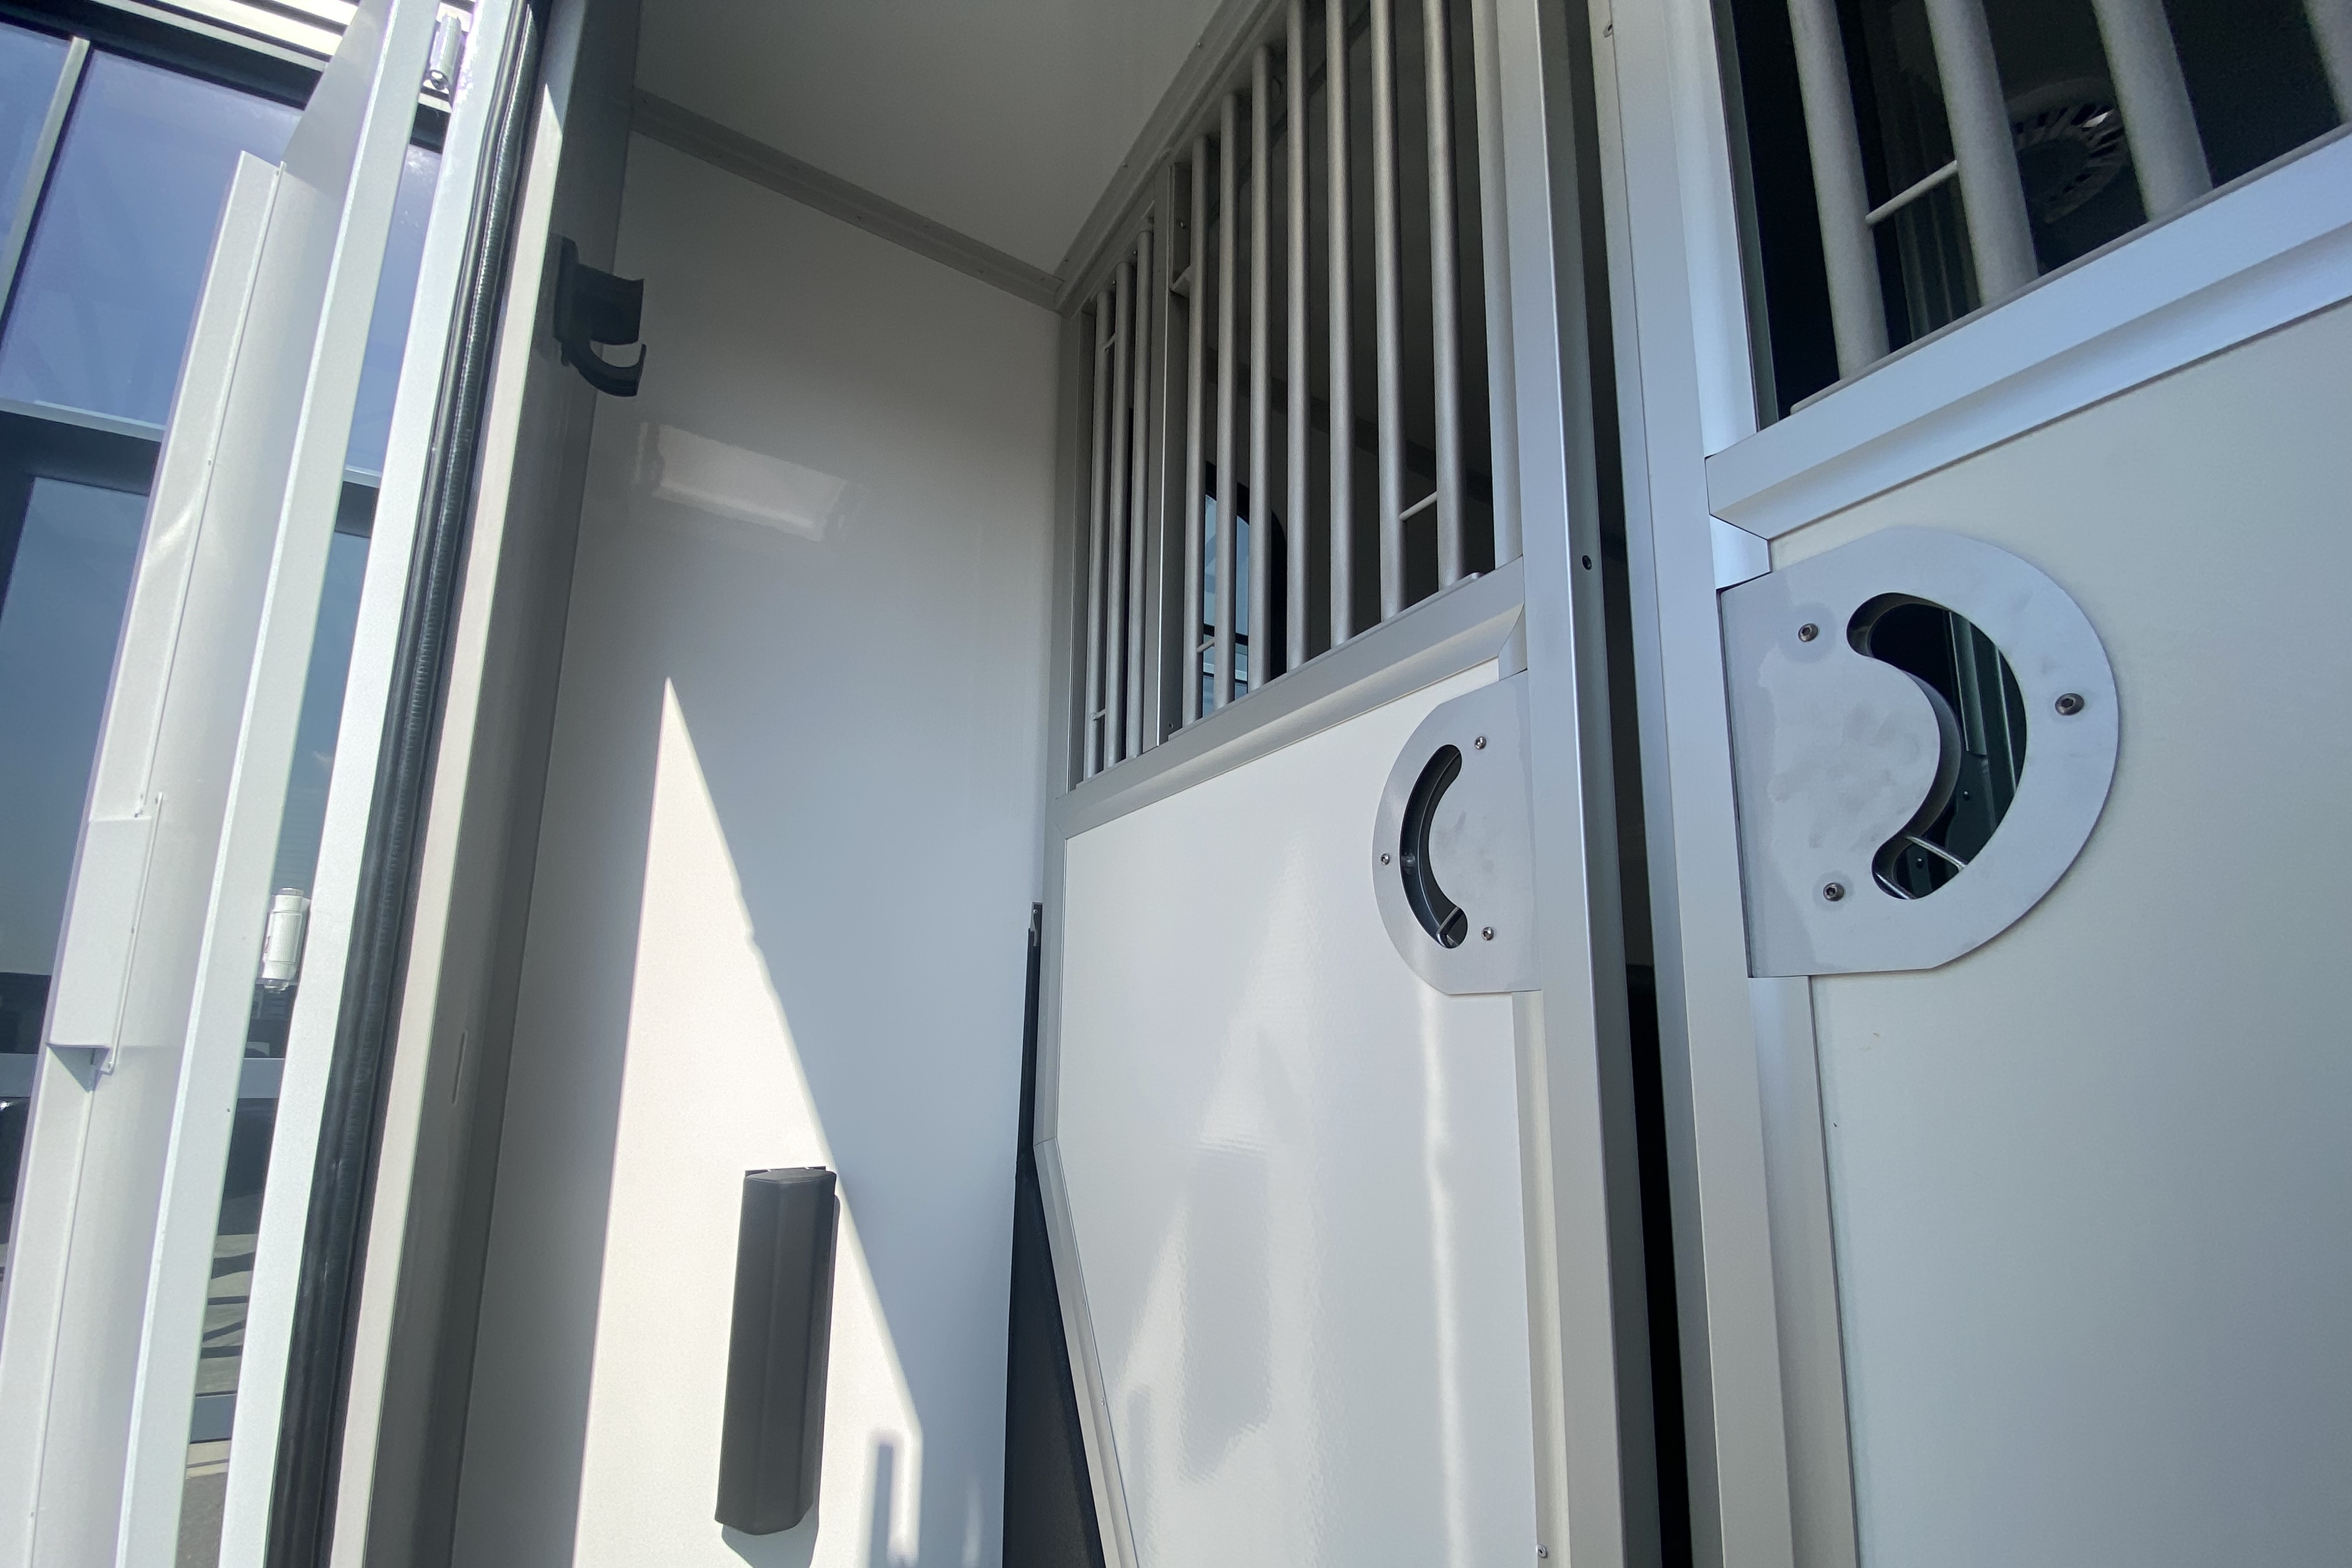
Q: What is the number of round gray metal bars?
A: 14